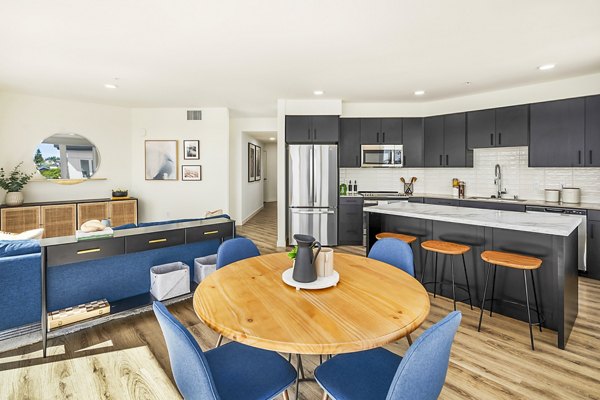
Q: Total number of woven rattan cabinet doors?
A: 4